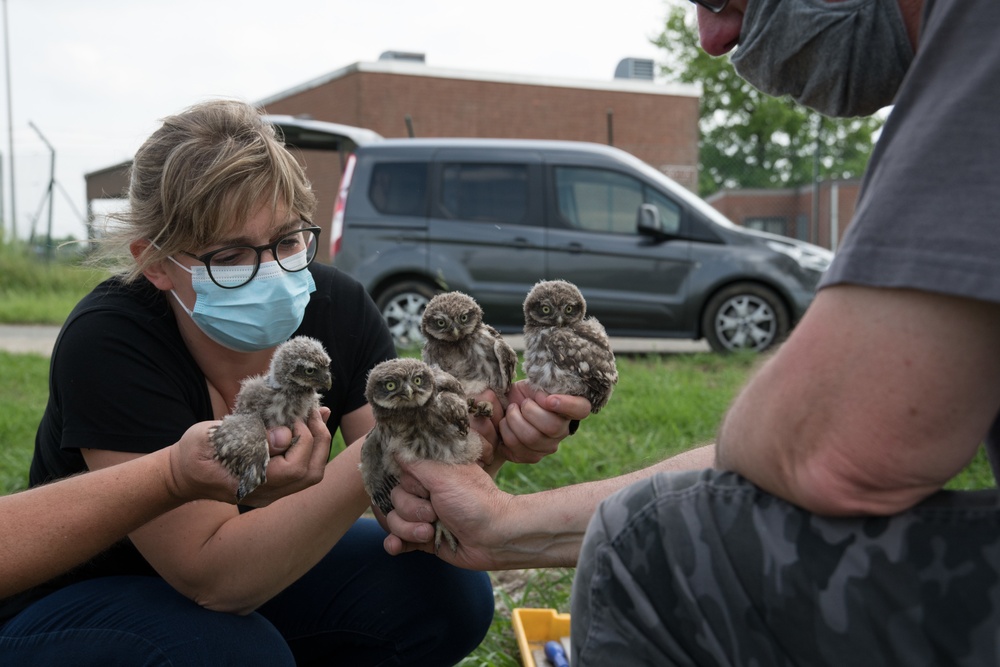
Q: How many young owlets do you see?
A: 4